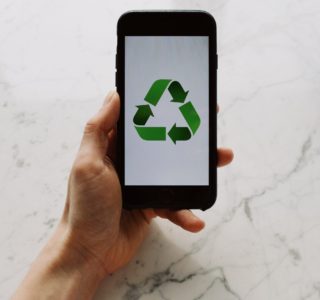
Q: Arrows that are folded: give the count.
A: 3